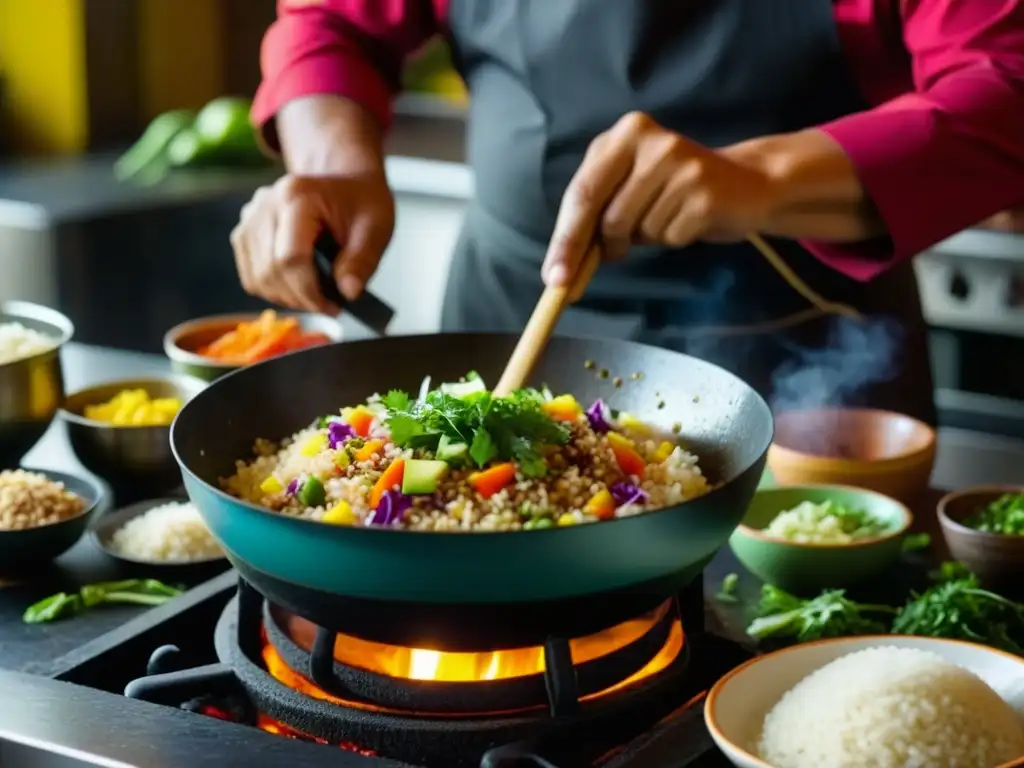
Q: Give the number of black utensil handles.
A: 1